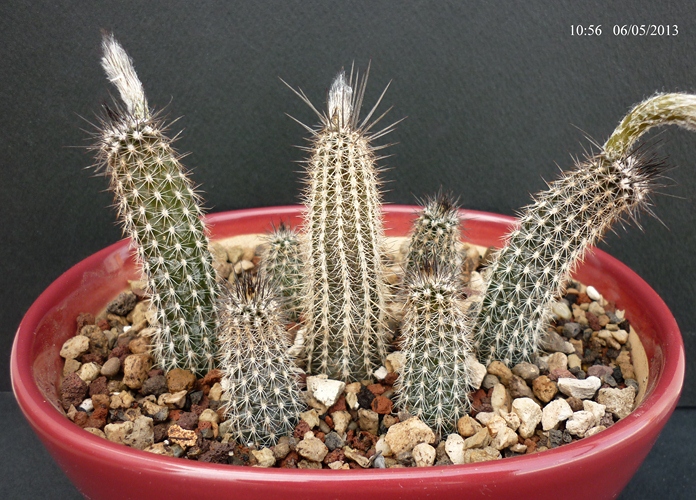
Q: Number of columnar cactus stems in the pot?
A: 7